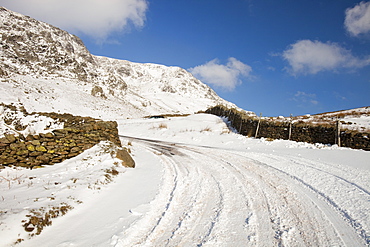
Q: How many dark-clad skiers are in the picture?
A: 0